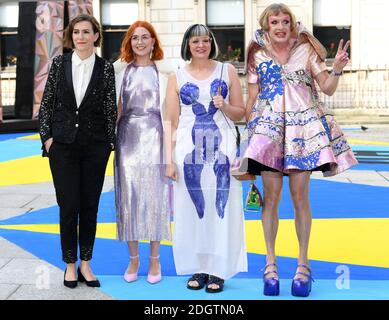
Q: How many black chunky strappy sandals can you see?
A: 2